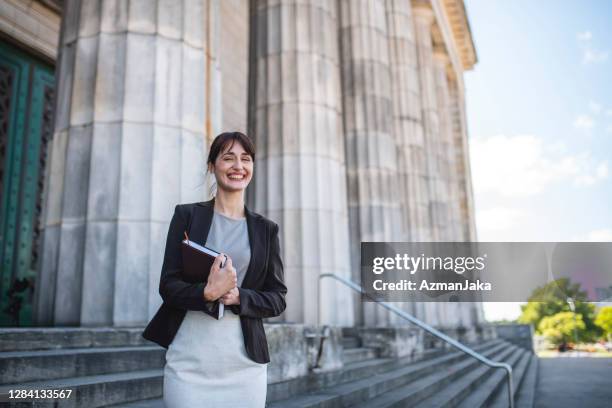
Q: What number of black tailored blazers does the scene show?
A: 1